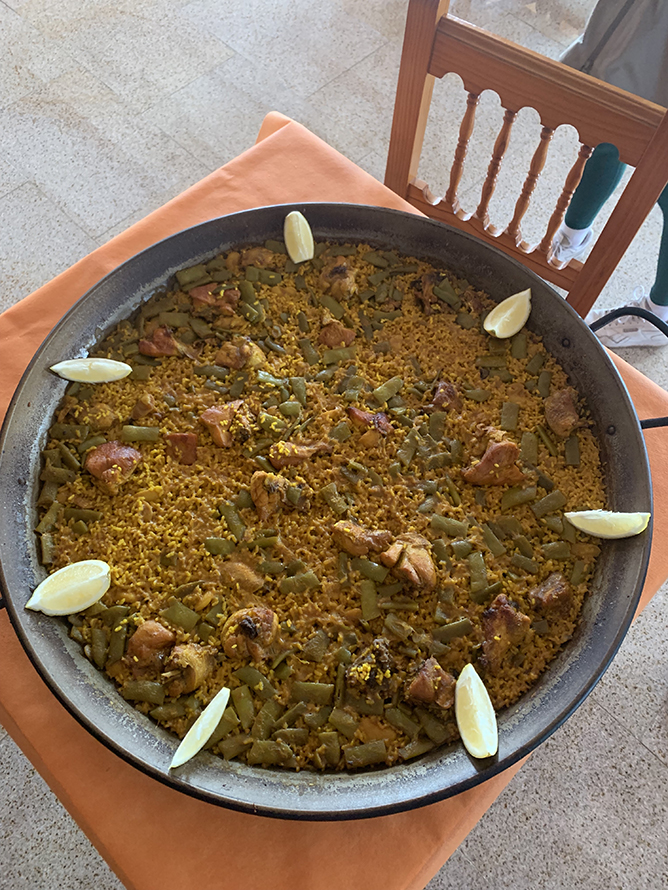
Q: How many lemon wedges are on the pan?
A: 7